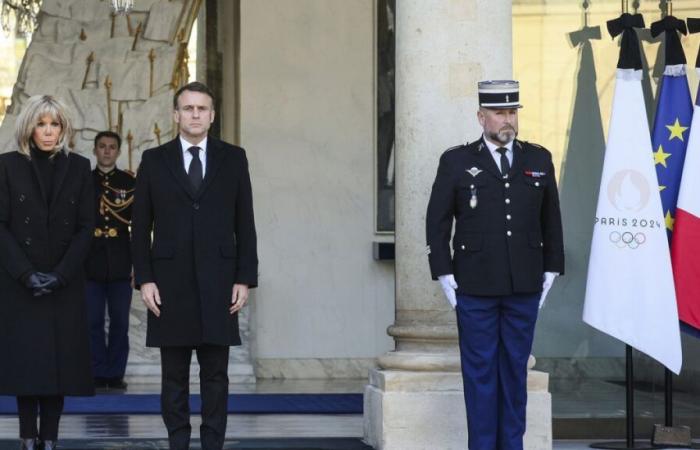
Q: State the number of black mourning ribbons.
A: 3